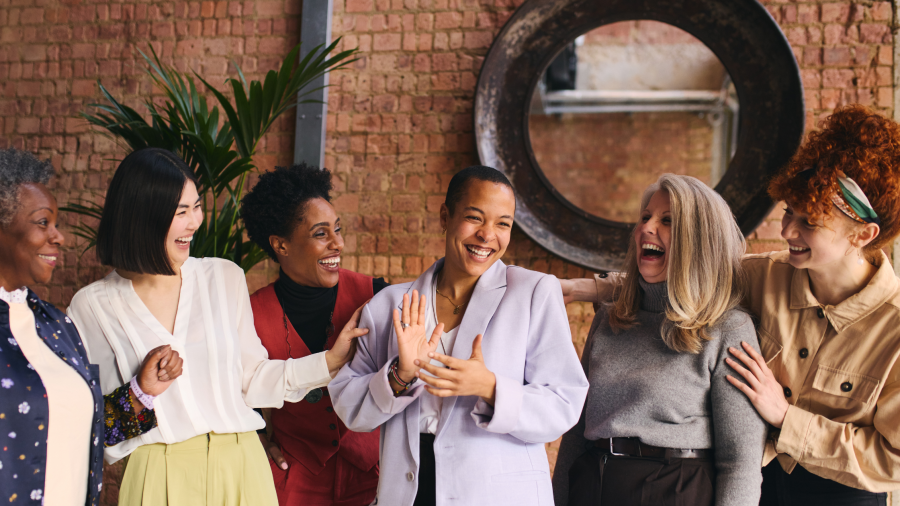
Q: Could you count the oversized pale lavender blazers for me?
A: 1